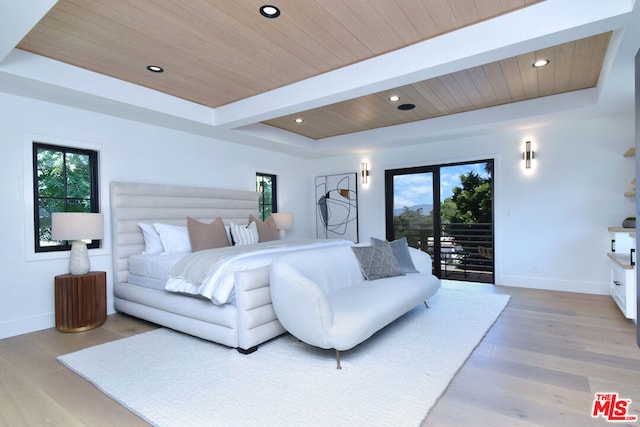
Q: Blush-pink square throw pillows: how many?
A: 2